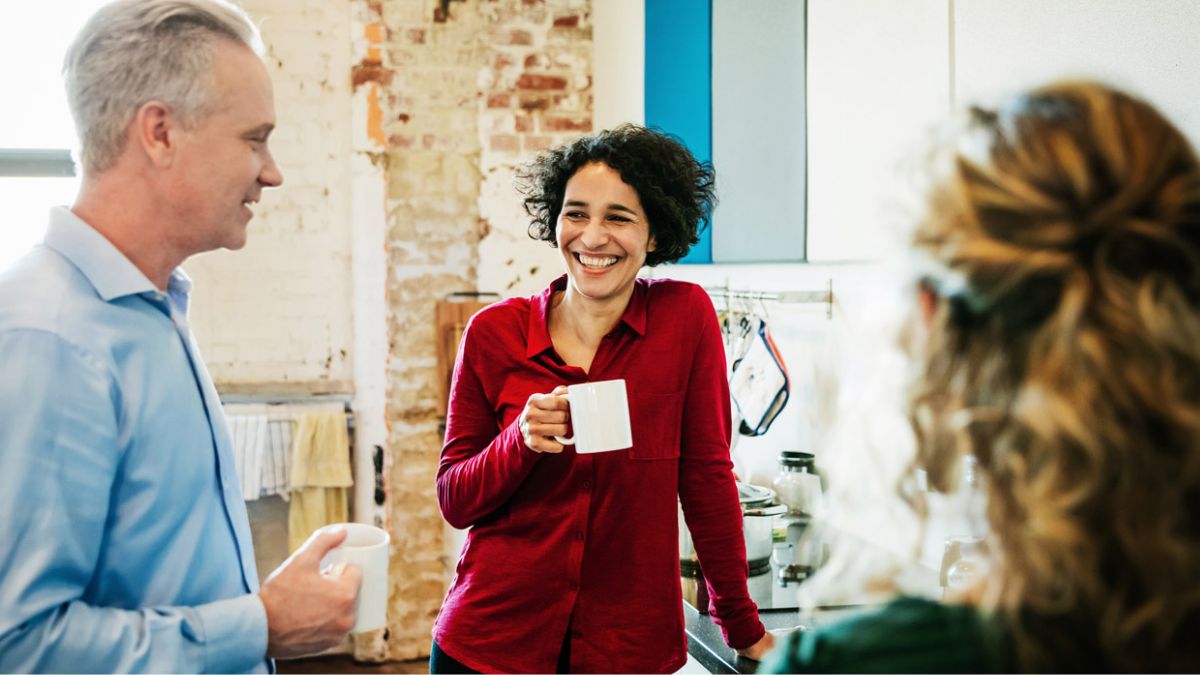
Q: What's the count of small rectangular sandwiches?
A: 0